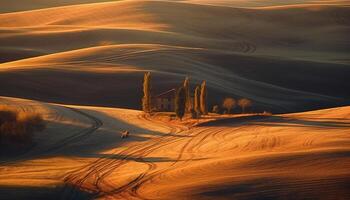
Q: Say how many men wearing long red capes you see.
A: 0